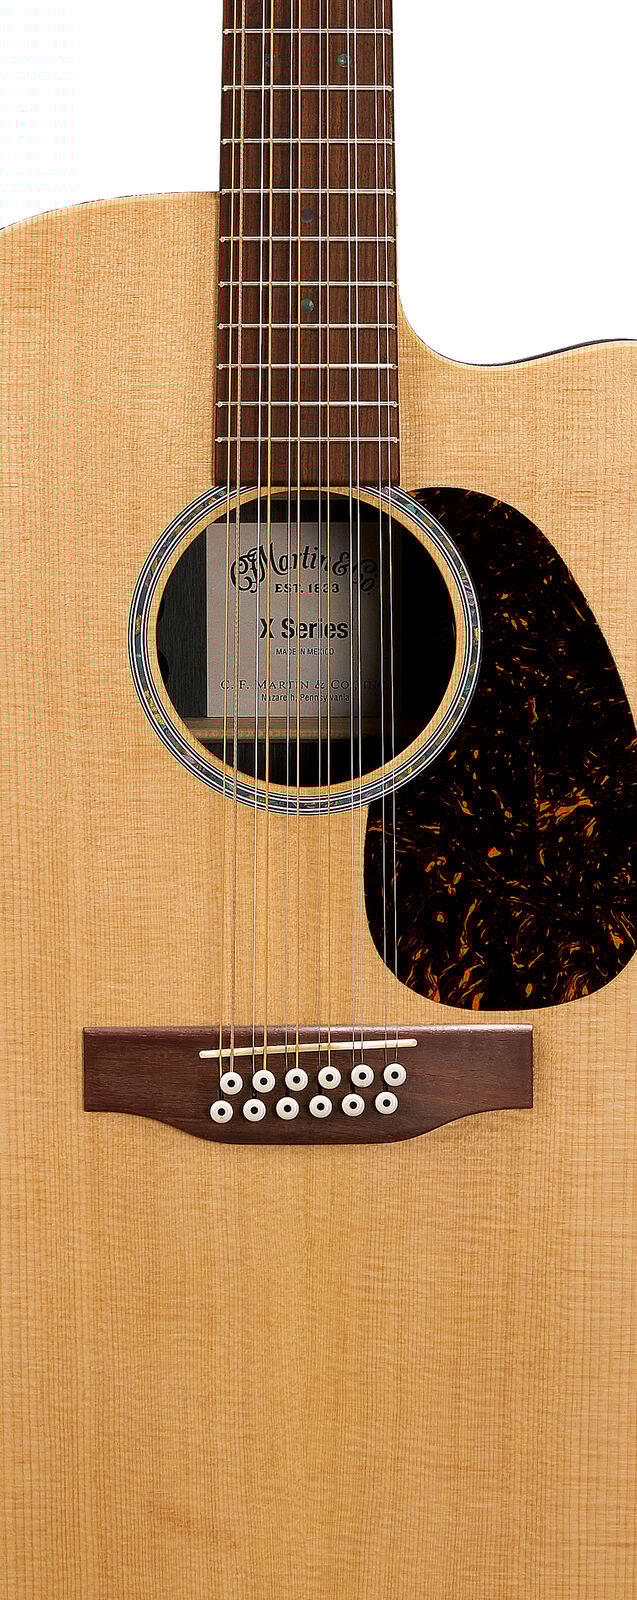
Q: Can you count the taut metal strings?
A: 12